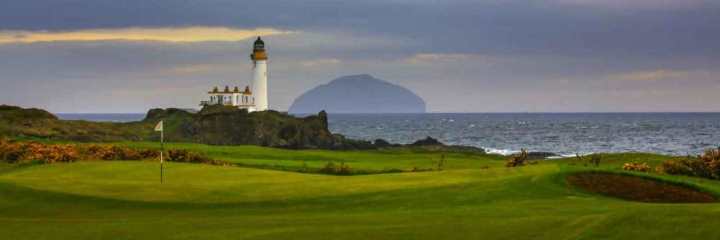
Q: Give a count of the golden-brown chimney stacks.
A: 4